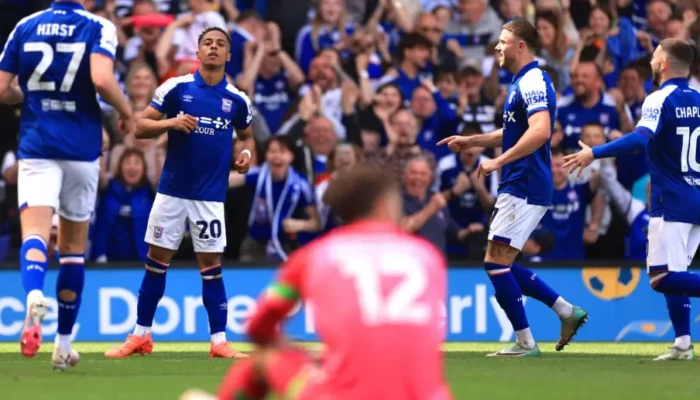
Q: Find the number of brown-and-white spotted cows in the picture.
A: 0